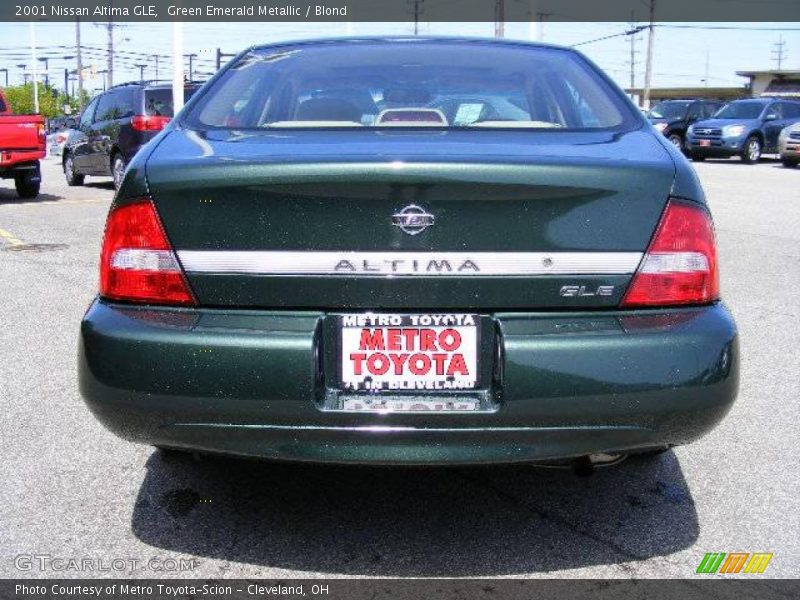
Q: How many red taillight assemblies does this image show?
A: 2